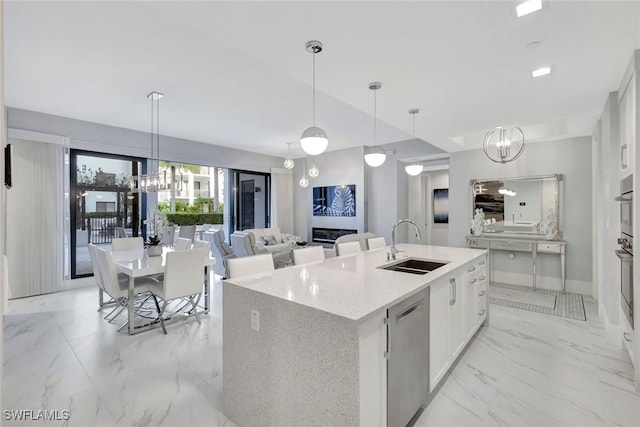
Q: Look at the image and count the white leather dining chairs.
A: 6